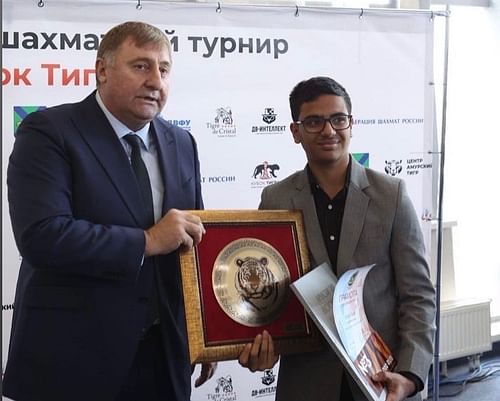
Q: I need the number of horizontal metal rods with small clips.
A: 1